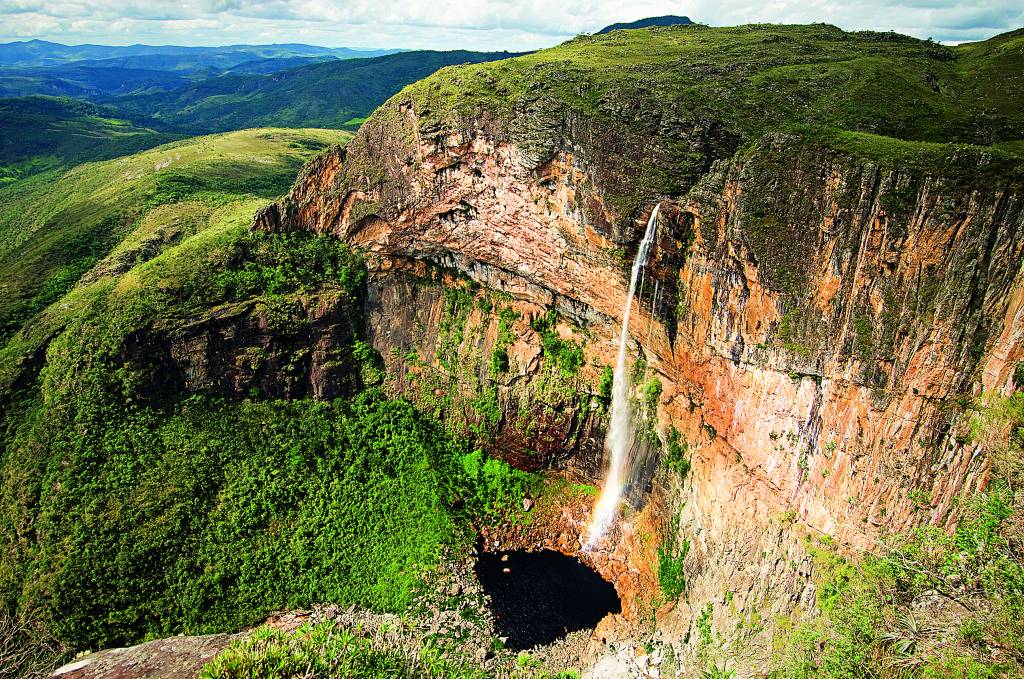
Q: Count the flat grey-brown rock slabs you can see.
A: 1